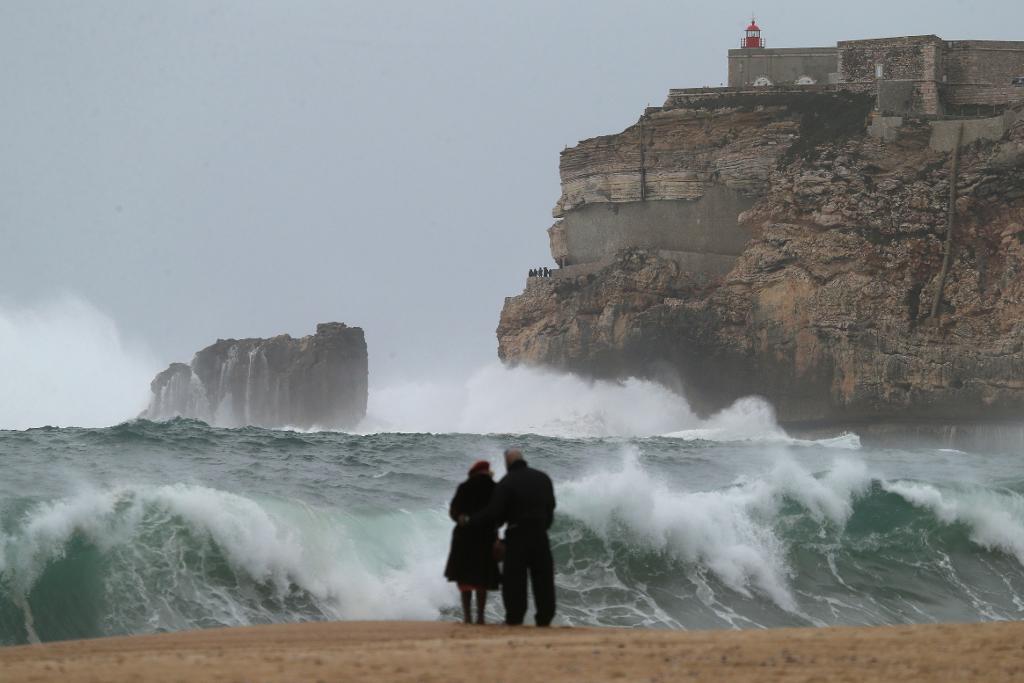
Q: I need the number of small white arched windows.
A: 2